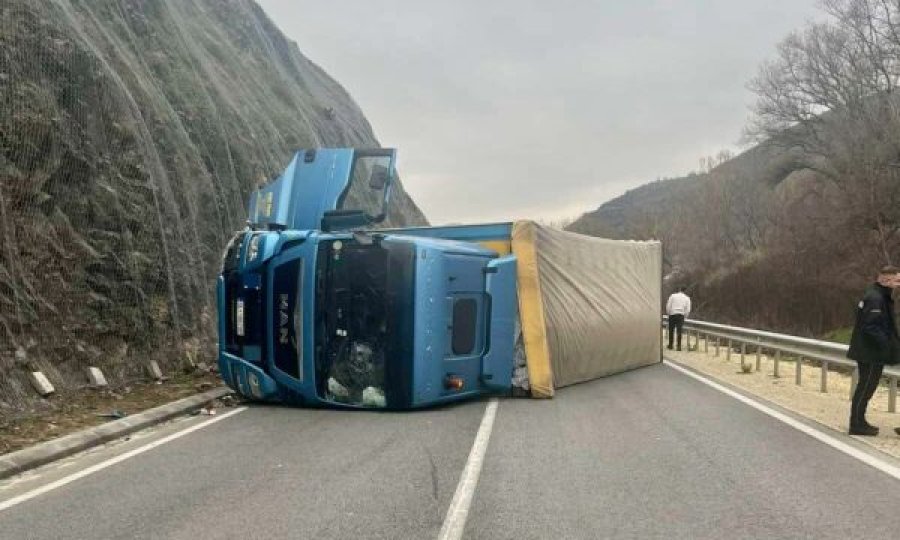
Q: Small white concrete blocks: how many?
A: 3